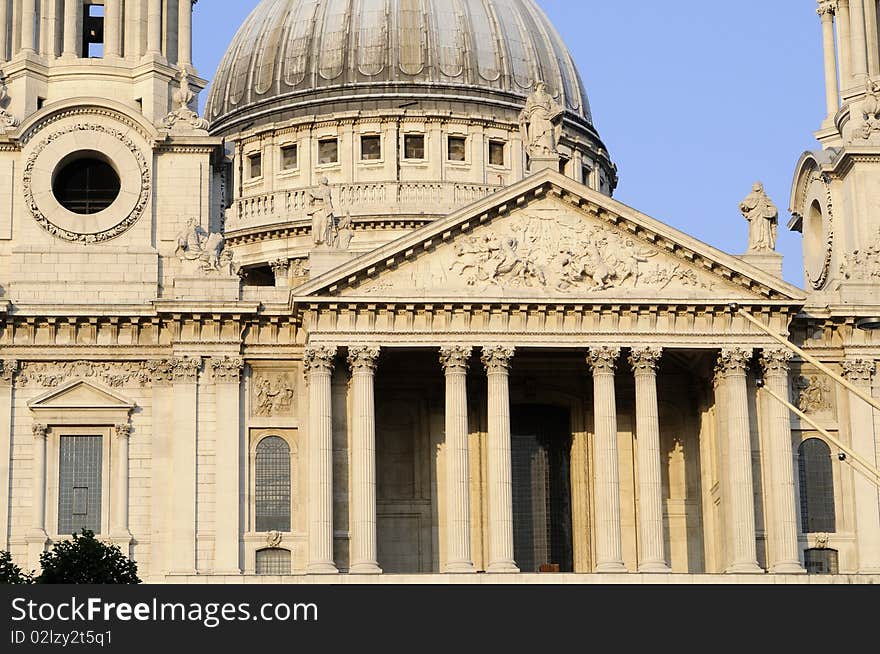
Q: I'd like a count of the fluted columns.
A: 8